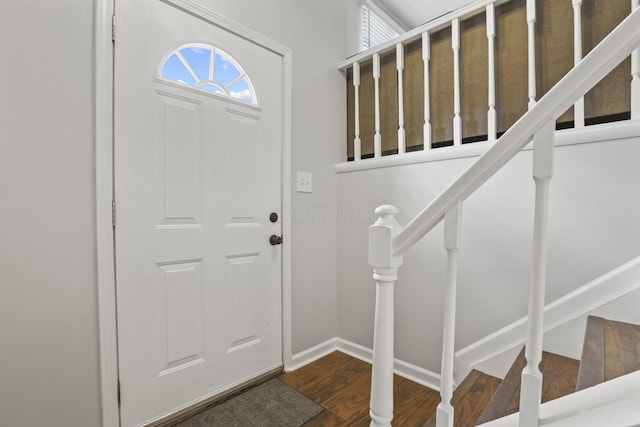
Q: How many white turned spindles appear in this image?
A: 11